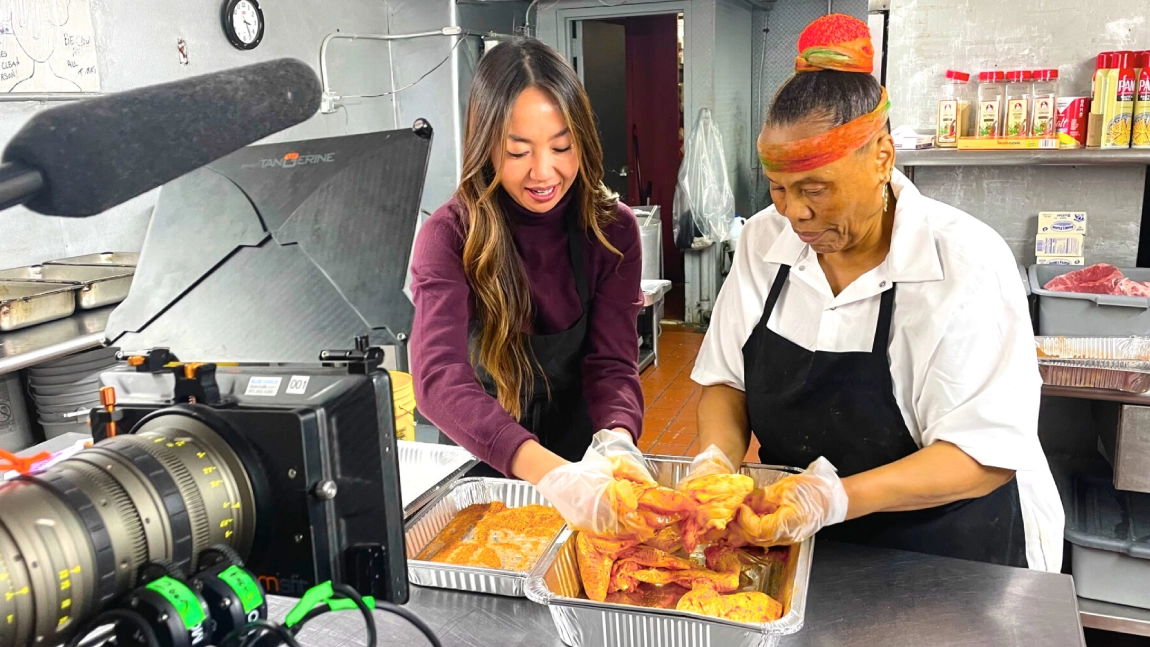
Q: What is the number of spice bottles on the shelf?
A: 4